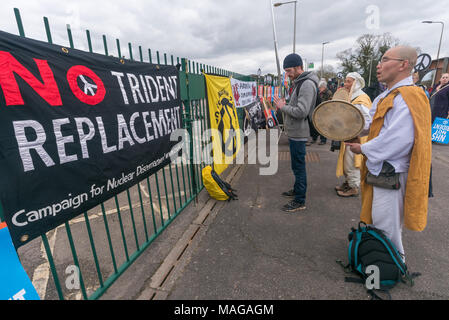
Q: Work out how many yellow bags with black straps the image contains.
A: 1